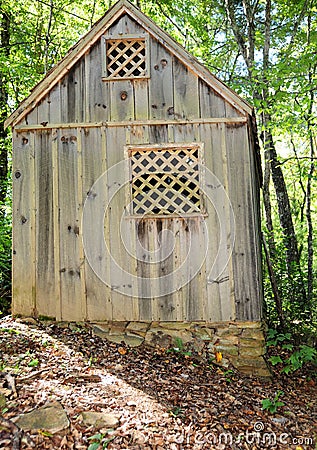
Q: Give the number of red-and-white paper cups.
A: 0